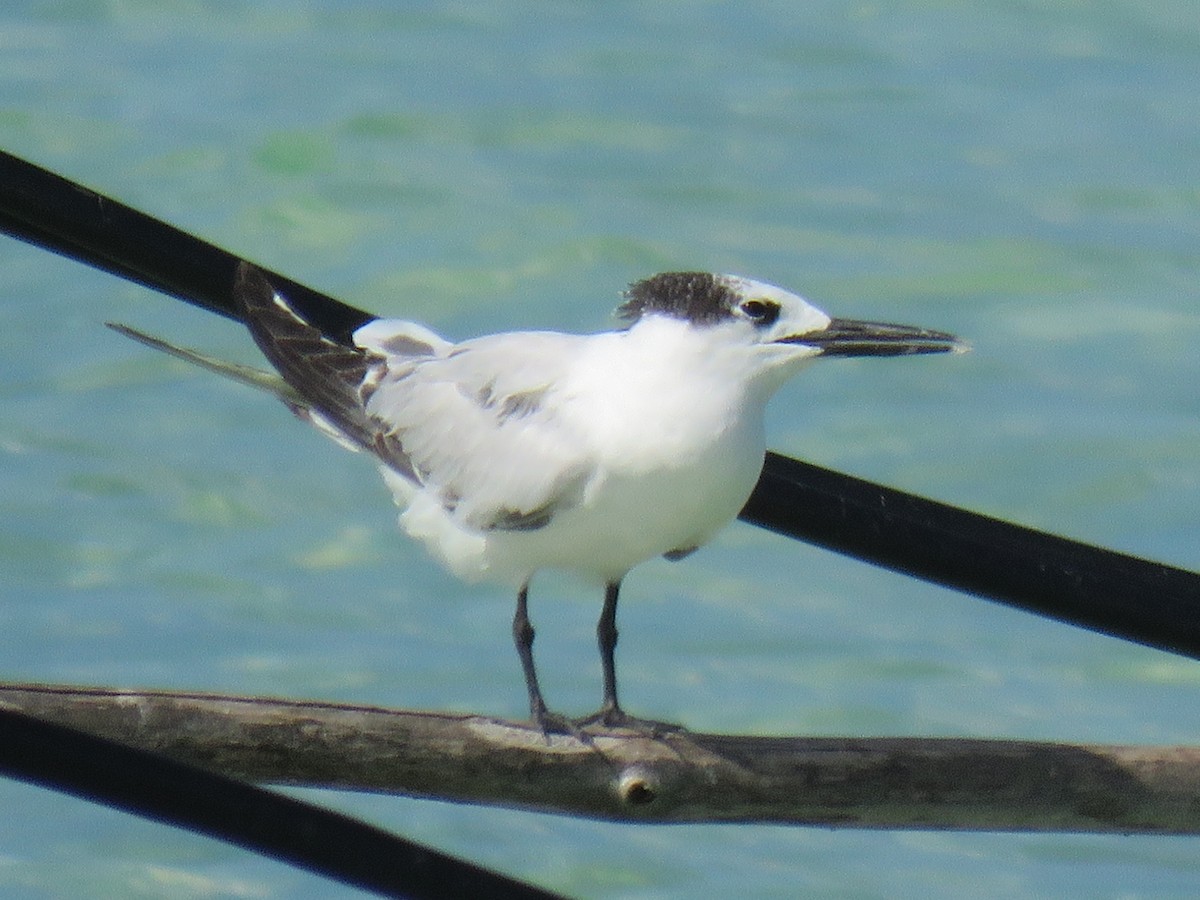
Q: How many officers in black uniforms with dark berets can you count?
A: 0